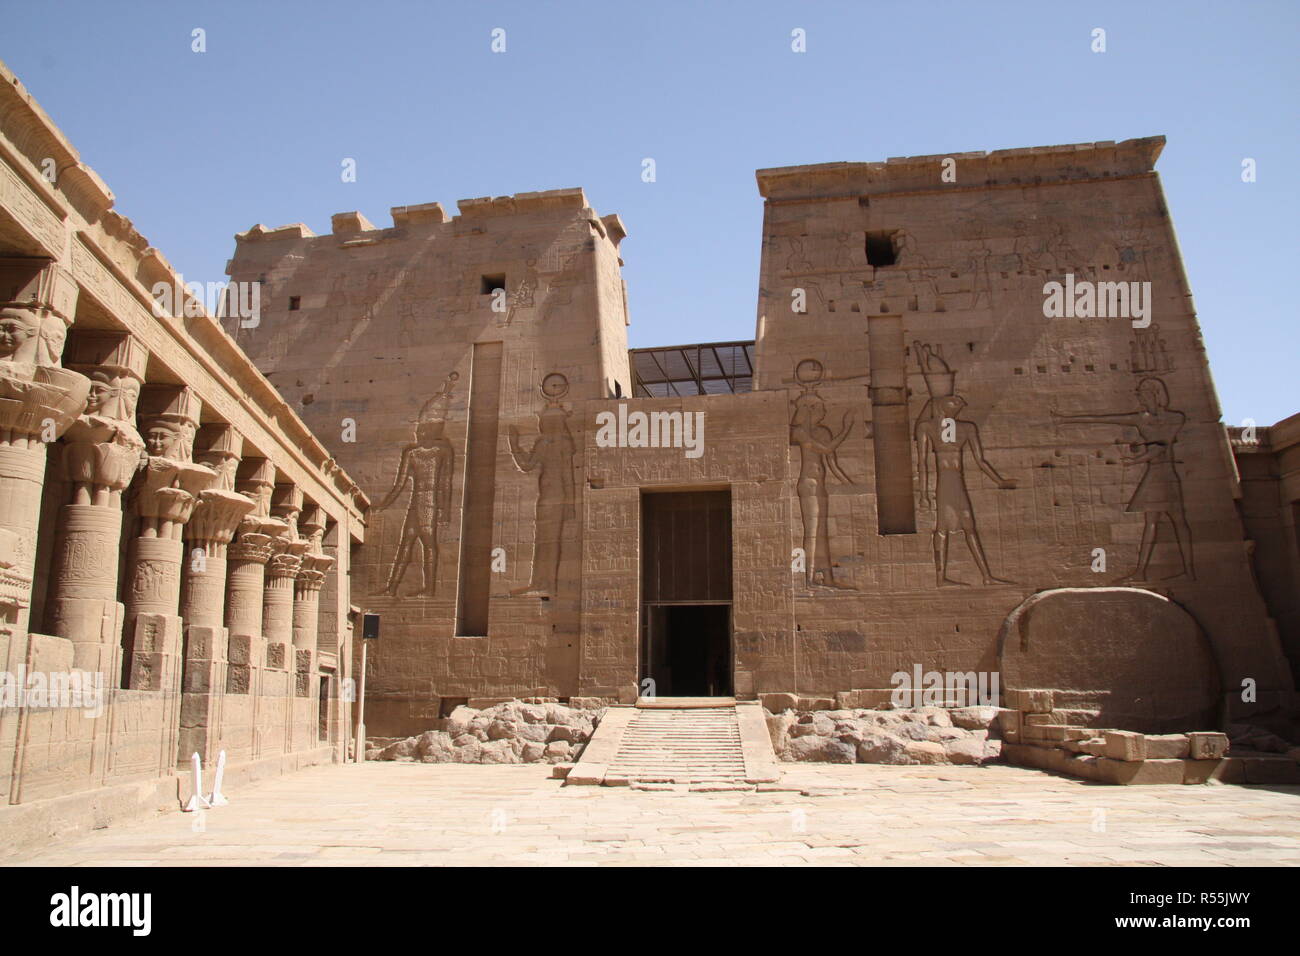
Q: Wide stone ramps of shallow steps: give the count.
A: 1